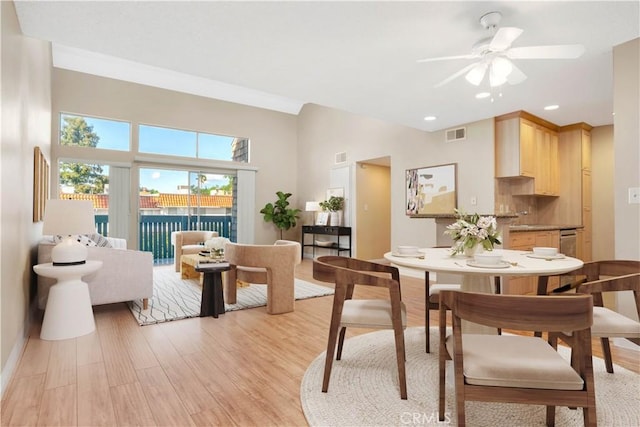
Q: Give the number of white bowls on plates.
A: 3